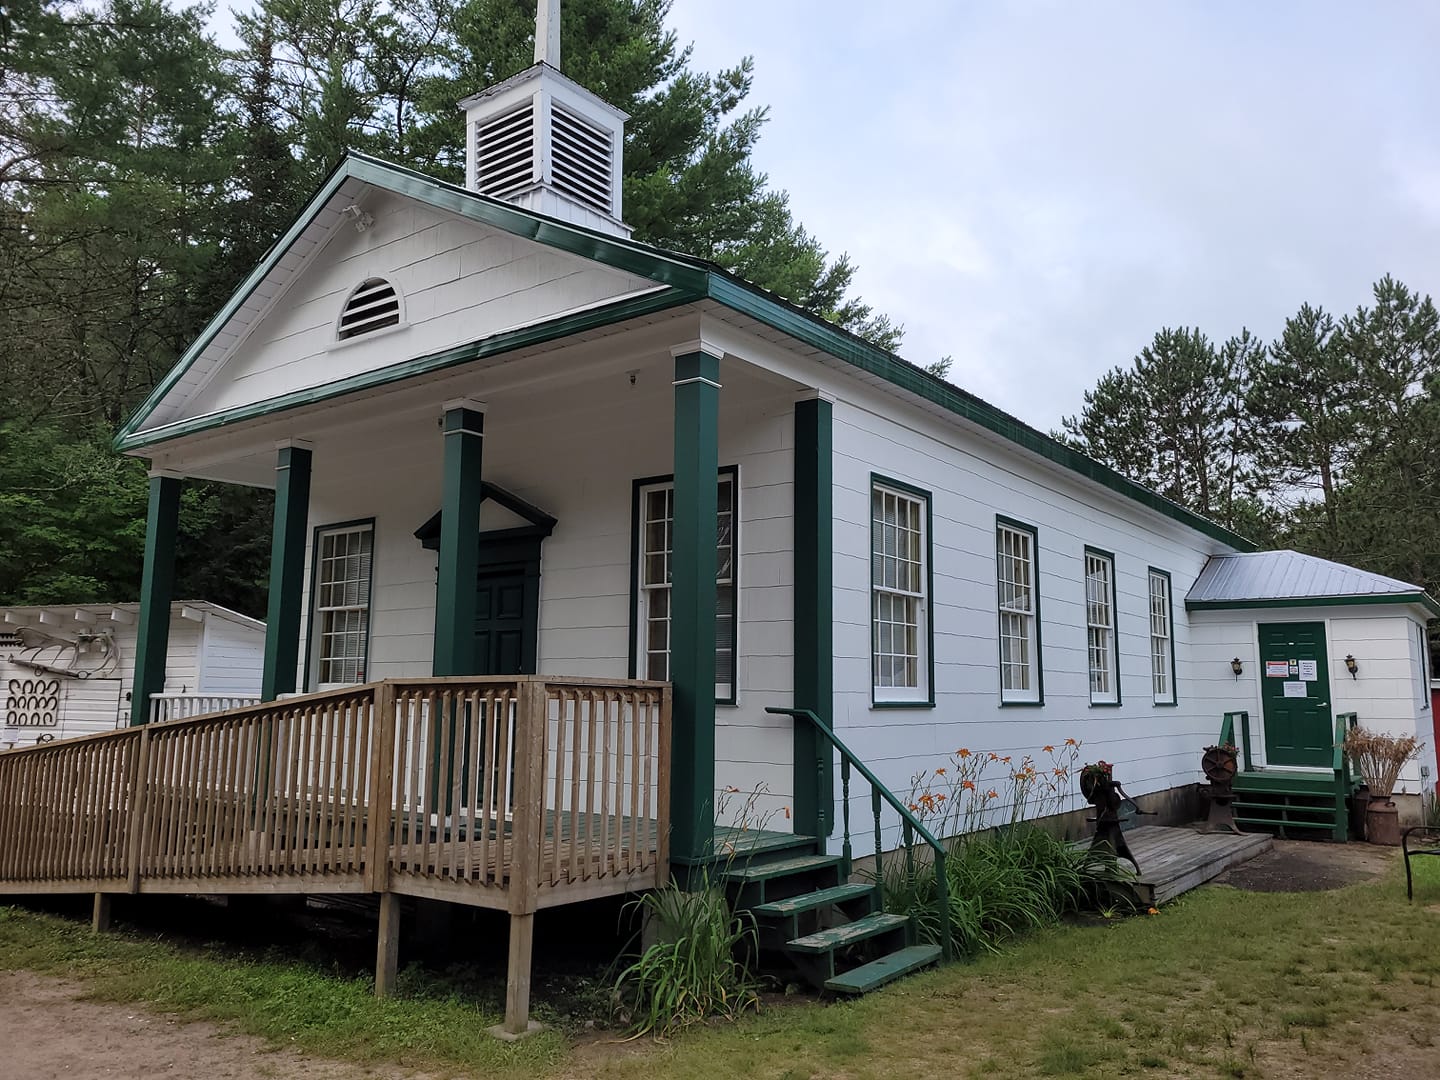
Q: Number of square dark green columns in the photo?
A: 5